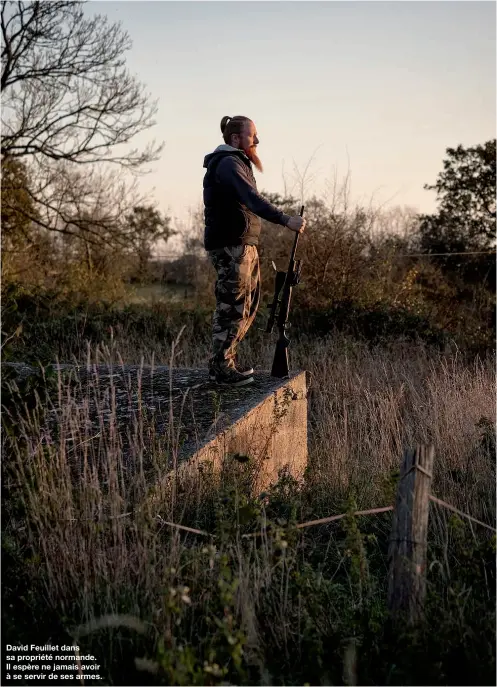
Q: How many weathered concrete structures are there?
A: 1